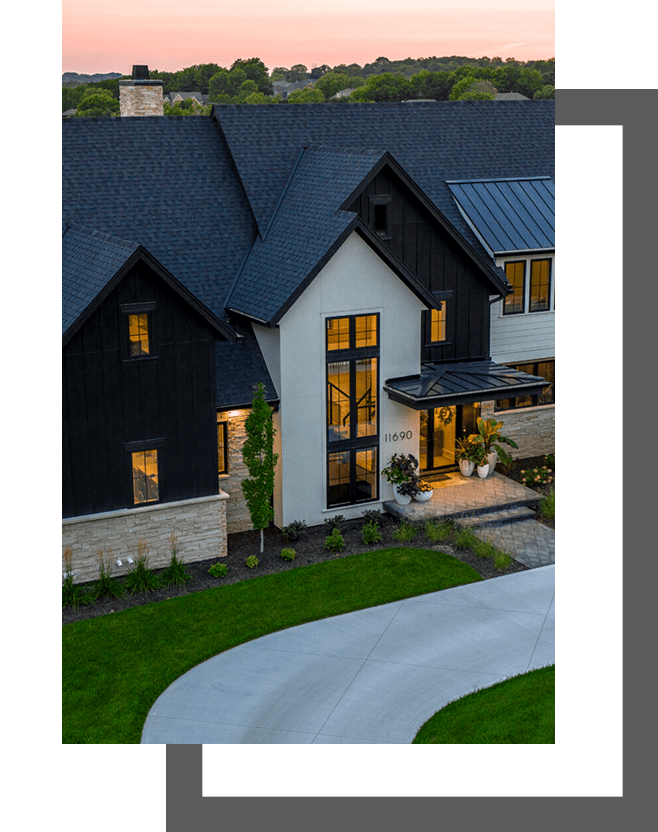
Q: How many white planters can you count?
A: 5